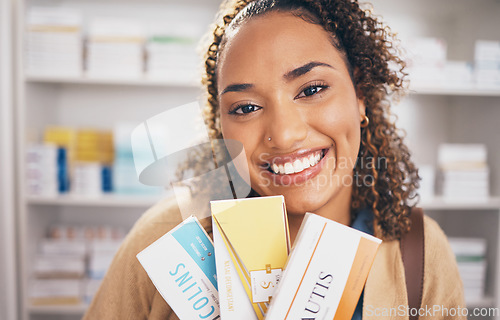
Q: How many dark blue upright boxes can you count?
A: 2